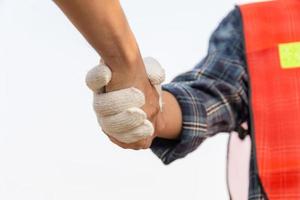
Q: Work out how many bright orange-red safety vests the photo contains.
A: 1